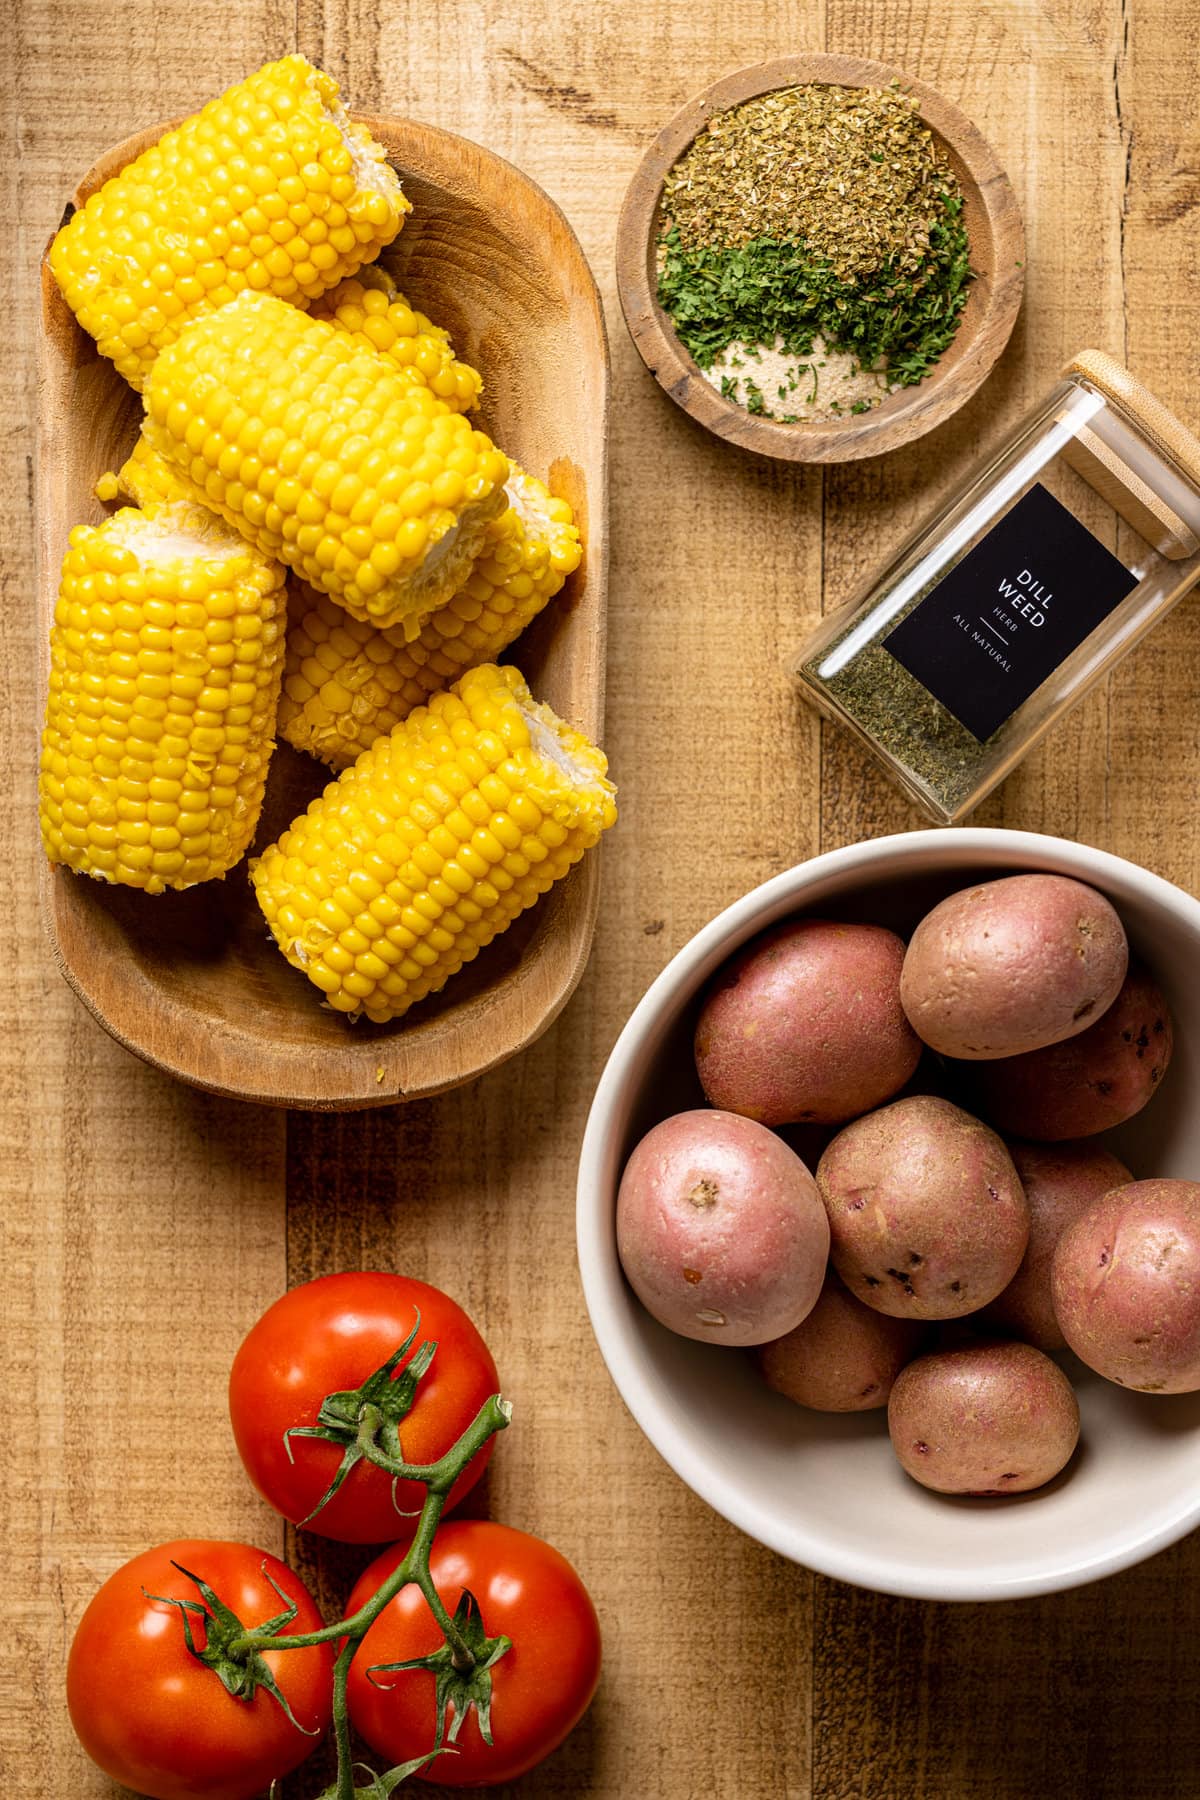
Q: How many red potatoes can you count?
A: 9